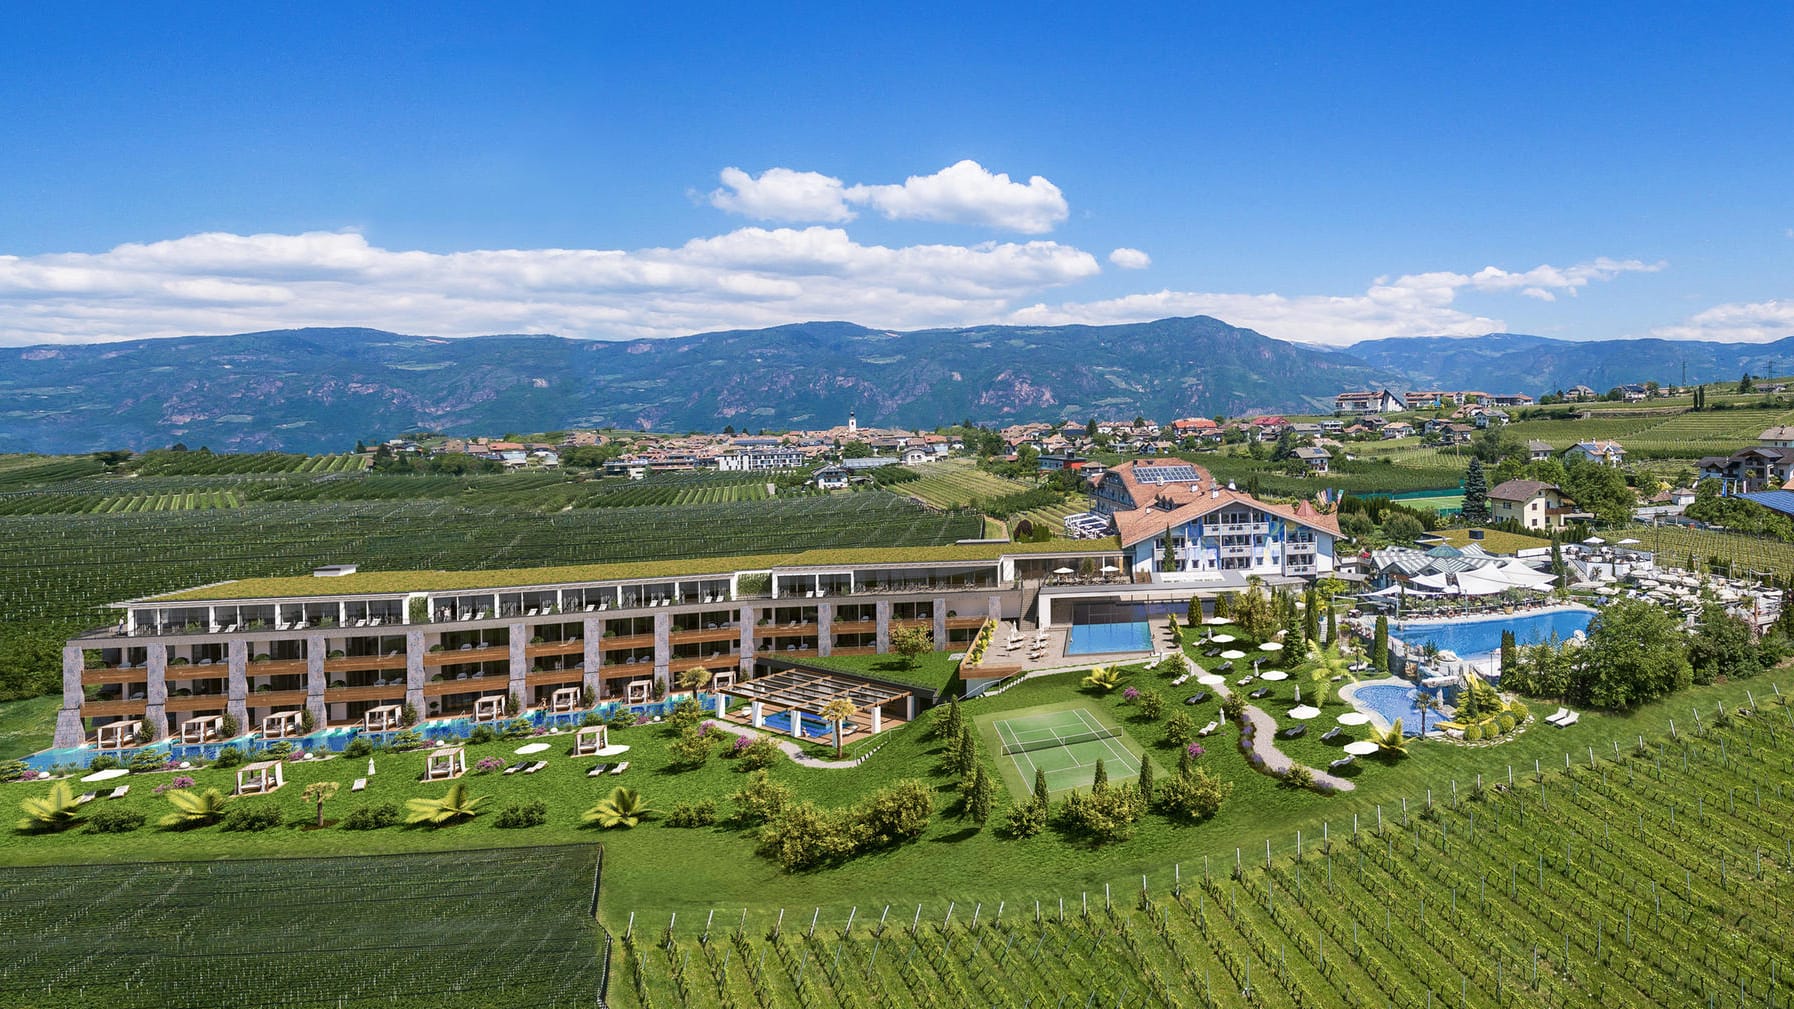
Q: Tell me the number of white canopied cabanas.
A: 11